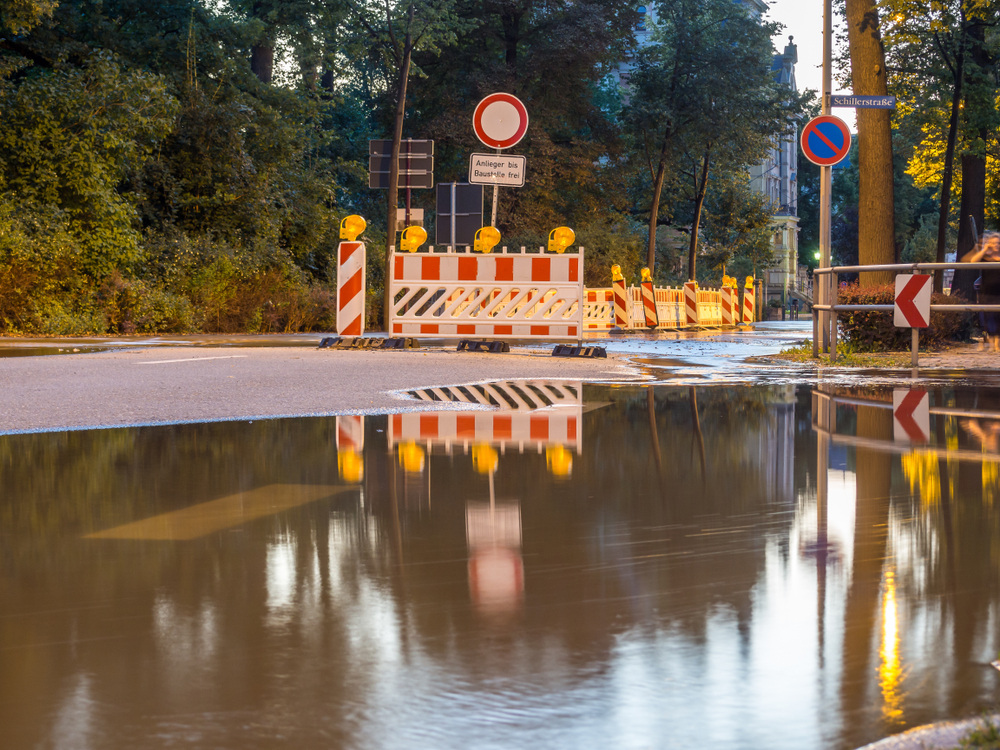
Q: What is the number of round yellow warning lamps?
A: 9